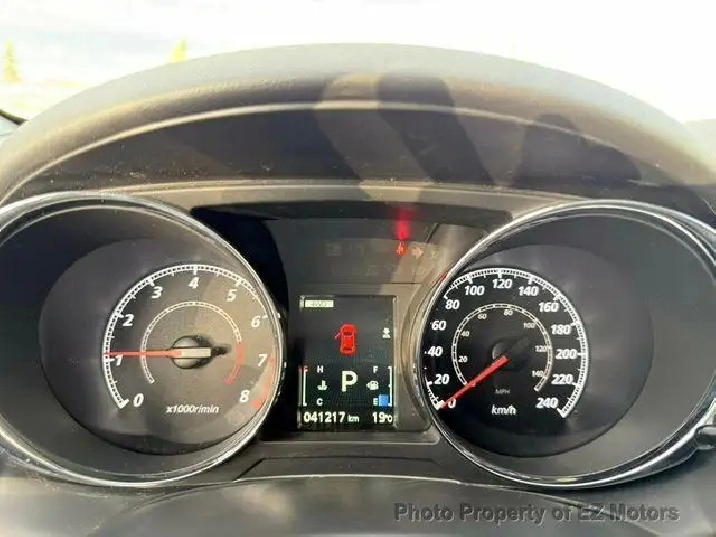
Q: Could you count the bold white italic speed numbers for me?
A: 13